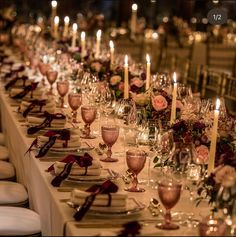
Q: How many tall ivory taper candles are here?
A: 12